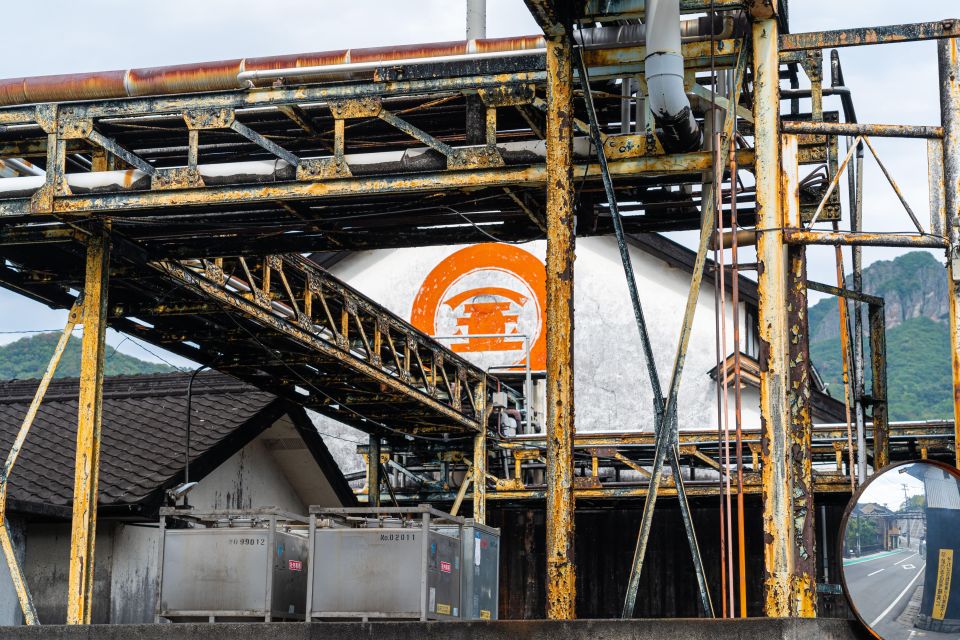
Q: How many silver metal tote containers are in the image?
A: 3